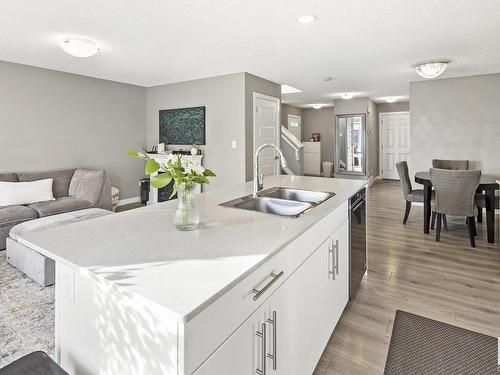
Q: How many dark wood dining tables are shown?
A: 1